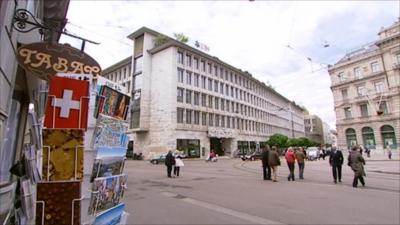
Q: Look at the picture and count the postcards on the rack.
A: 8